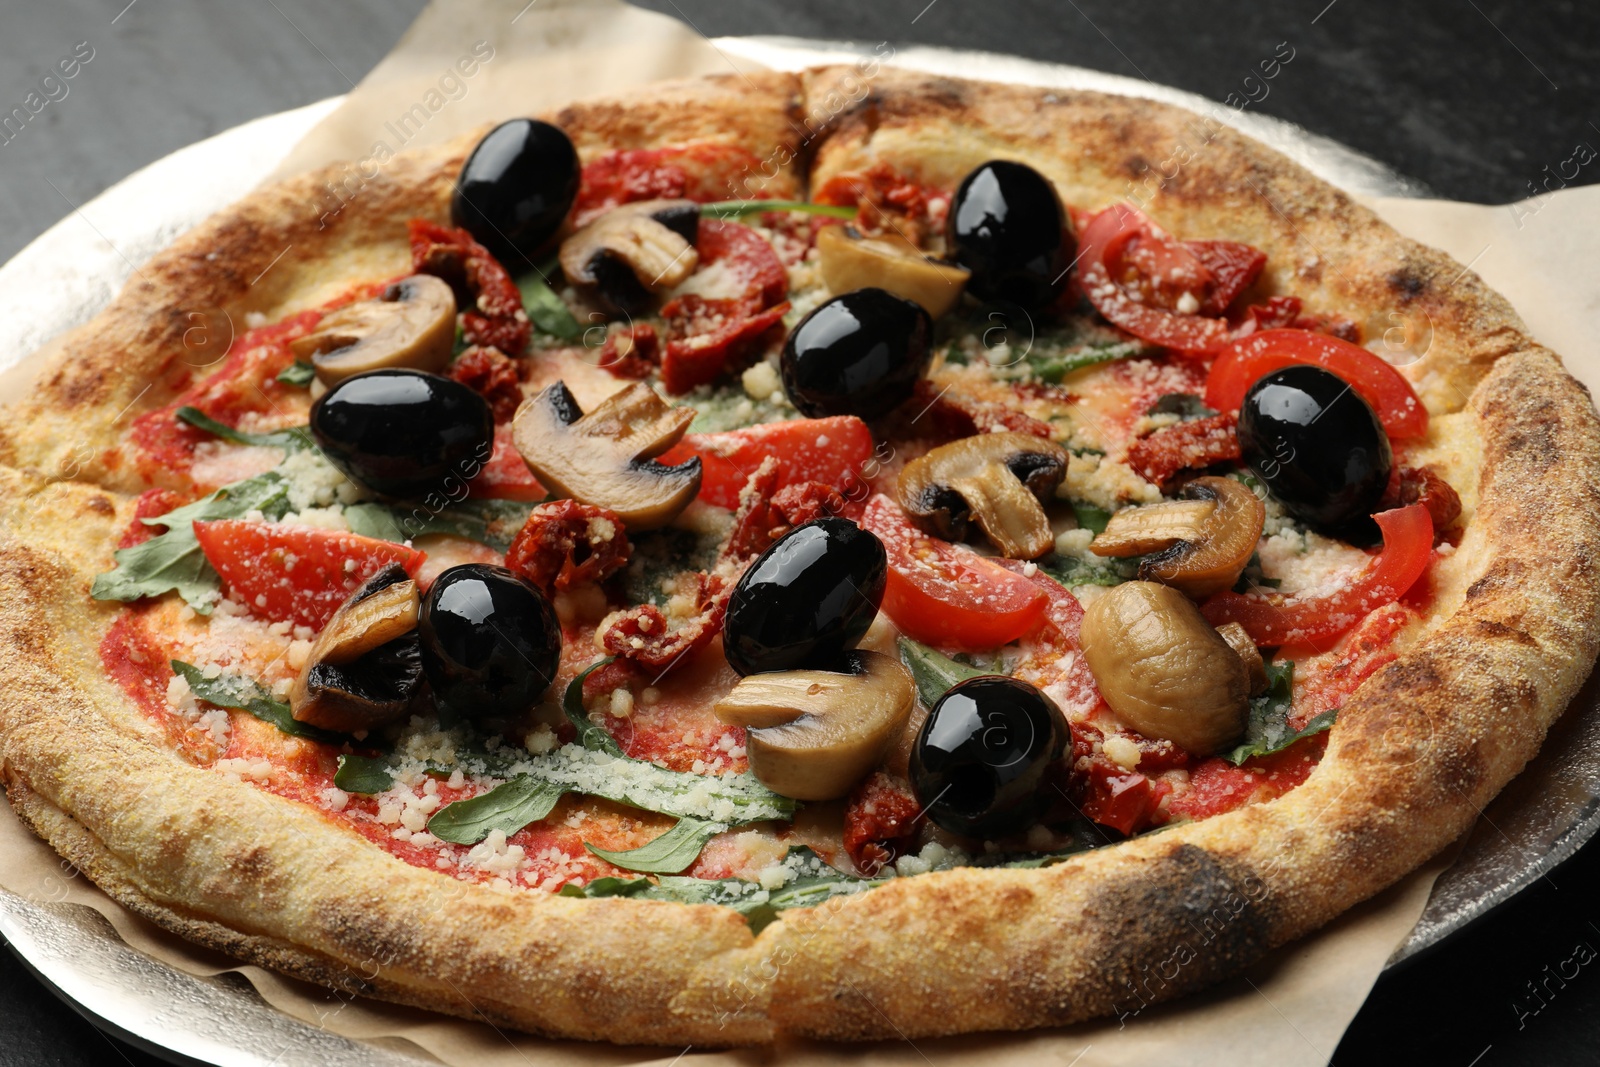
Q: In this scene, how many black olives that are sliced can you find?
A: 0